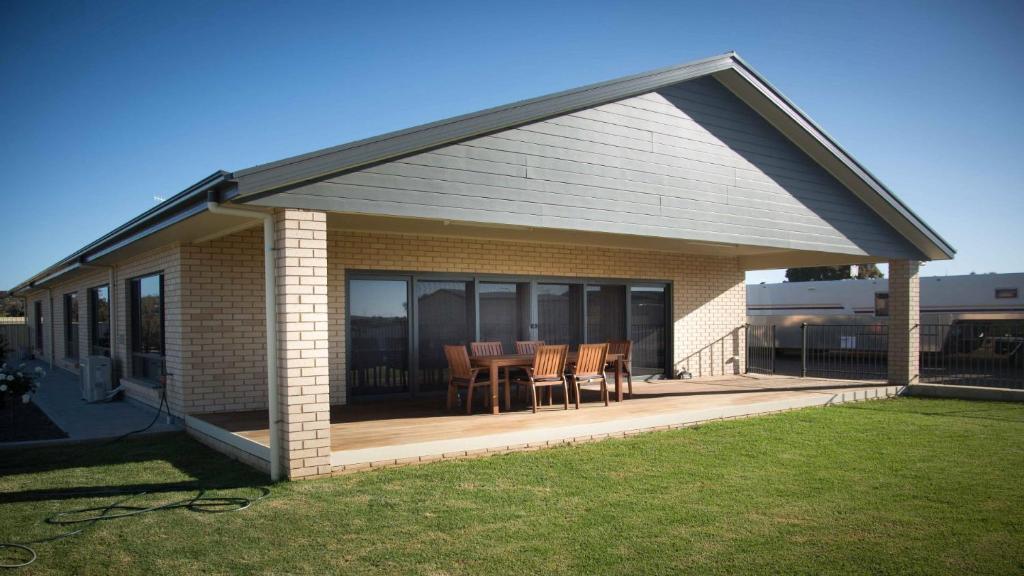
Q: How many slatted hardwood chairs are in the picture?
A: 6